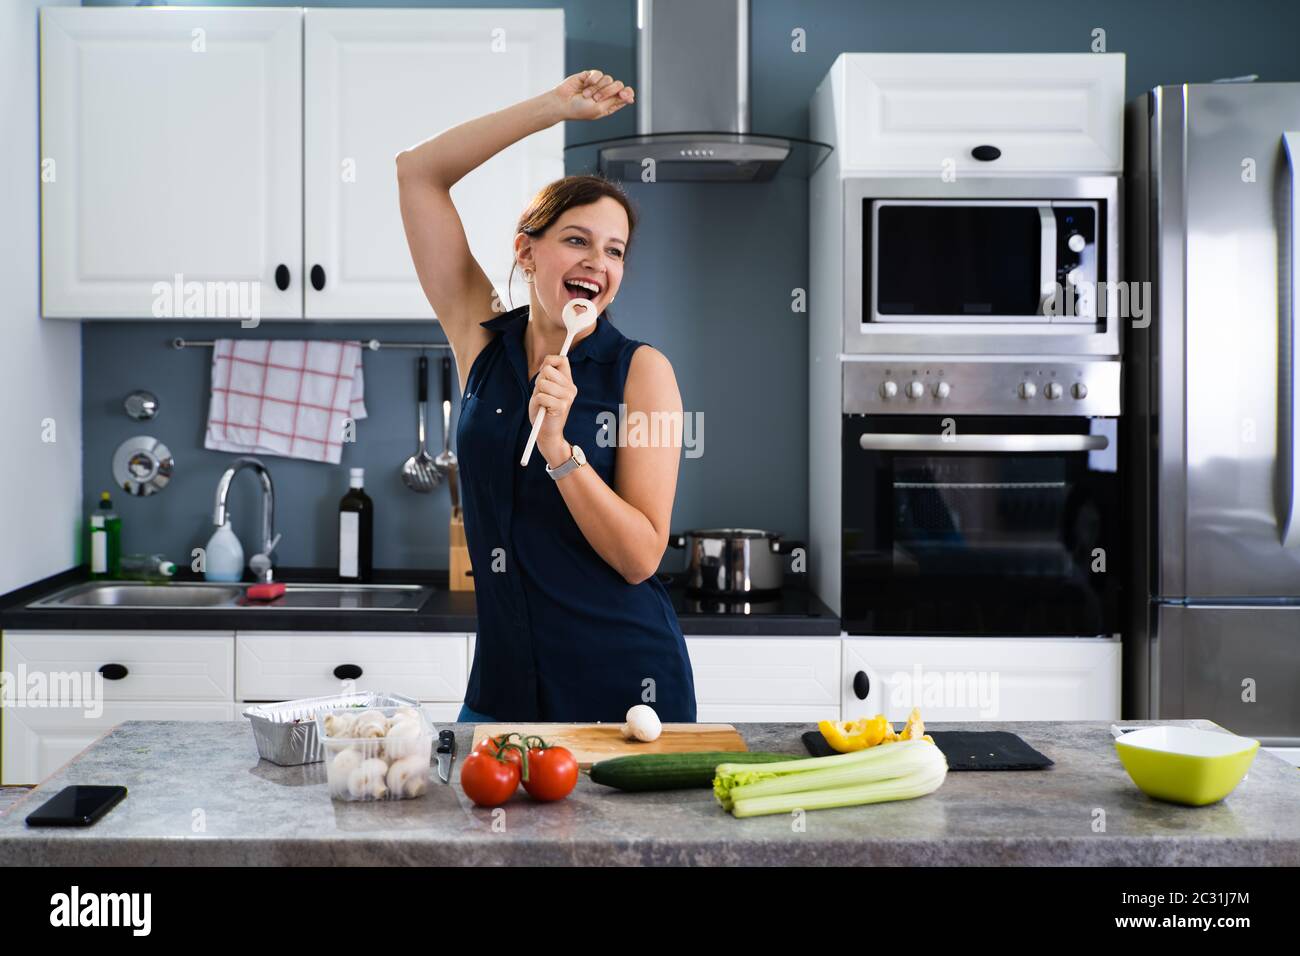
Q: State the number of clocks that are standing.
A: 0